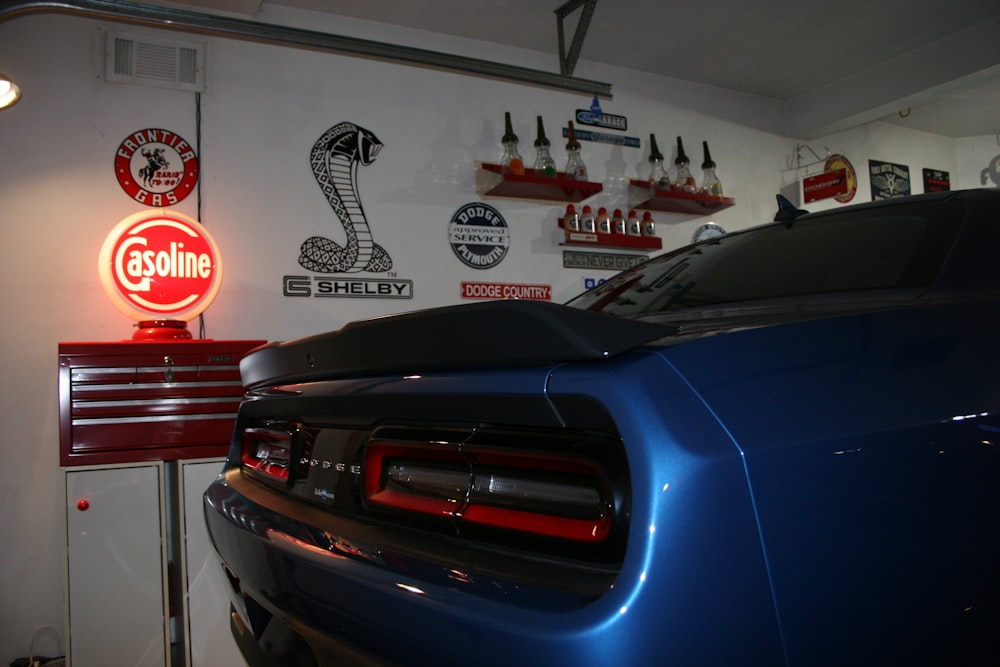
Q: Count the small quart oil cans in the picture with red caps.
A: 6